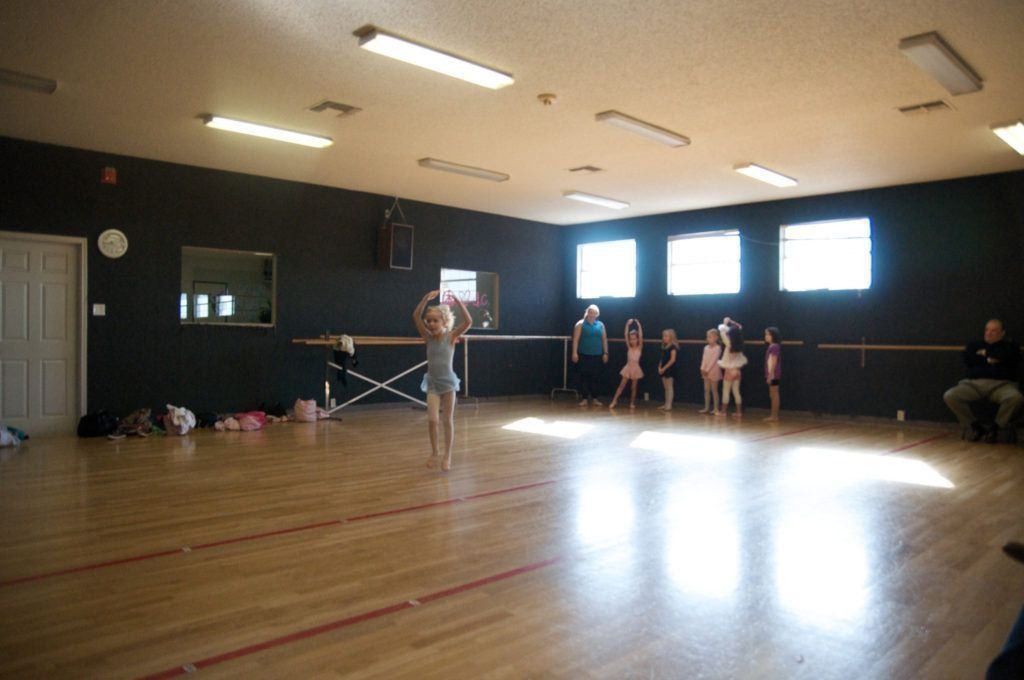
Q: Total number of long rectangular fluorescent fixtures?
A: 9